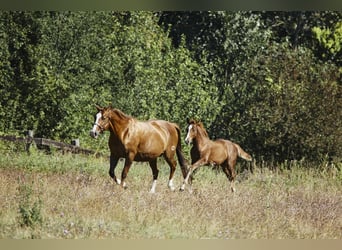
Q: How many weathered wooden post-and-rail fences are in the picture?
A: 1